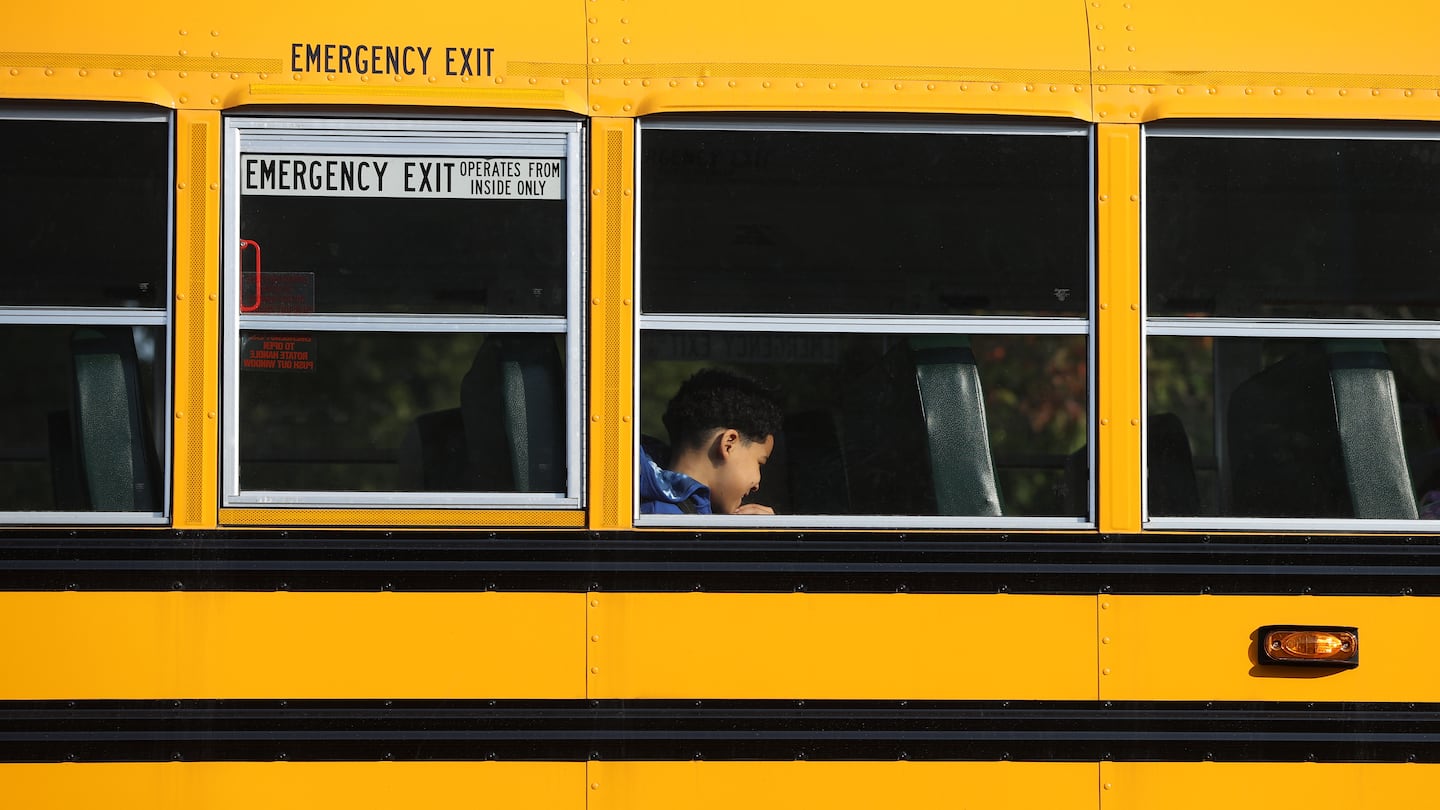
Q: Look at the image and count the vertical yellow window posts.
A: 3